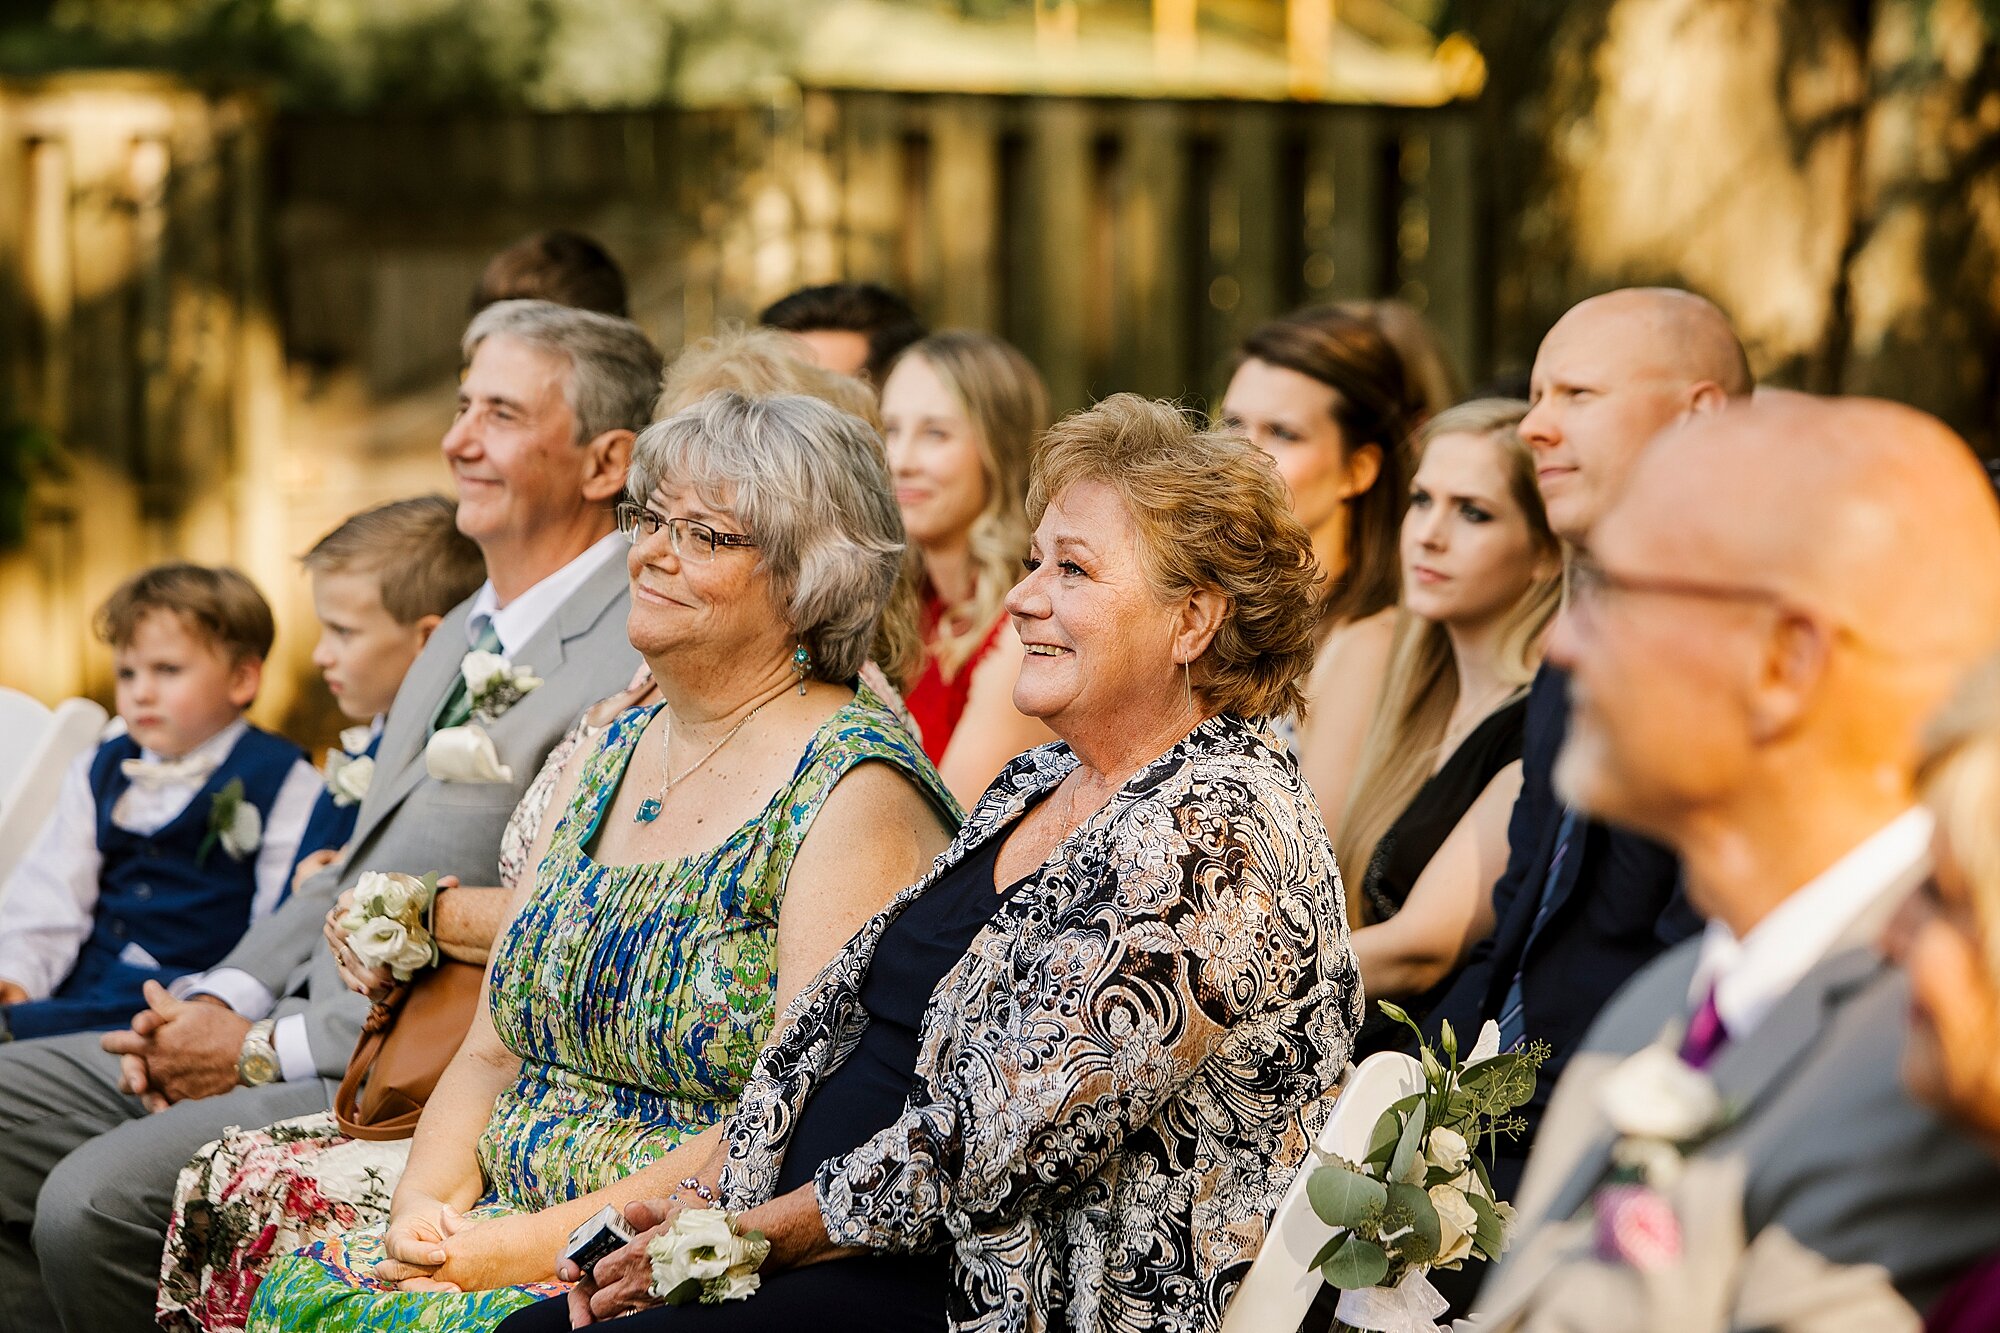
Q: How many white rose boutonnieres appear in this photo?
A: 4